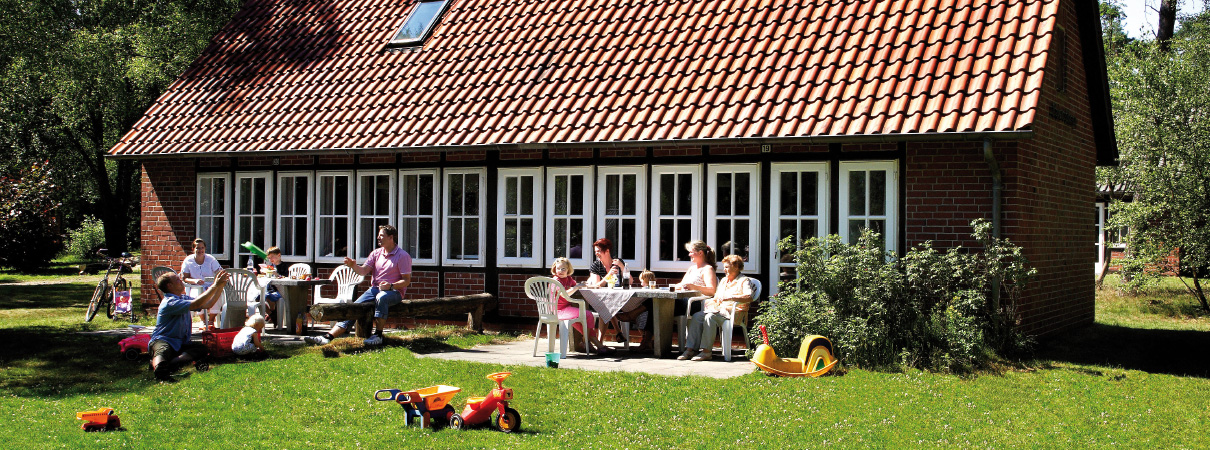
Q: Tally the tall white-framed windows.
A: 14